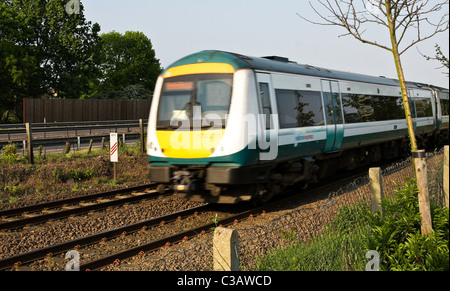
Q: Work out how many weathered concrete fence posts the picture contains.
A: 3